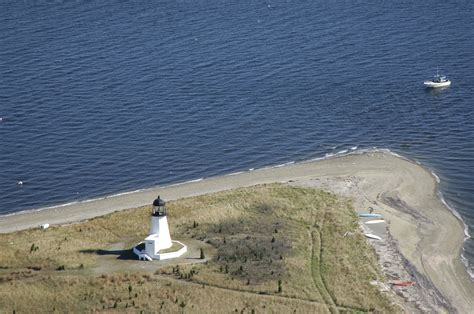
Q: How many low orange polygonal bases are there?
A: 0